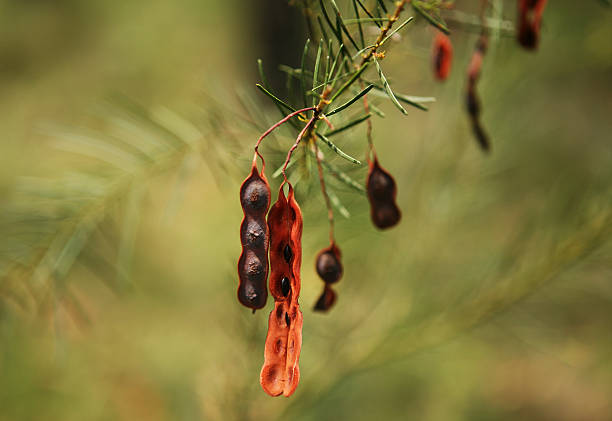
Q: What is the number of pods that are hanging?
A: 7